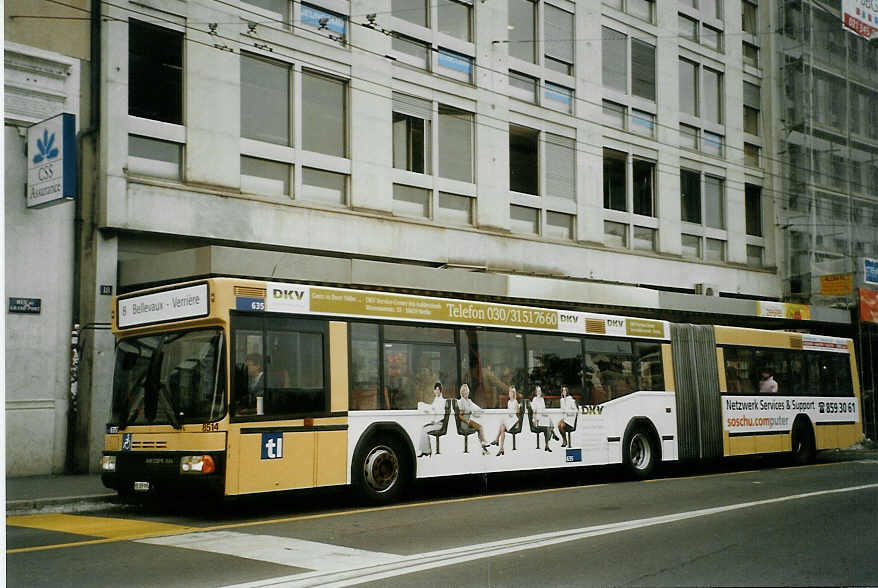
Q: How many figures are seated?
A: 5